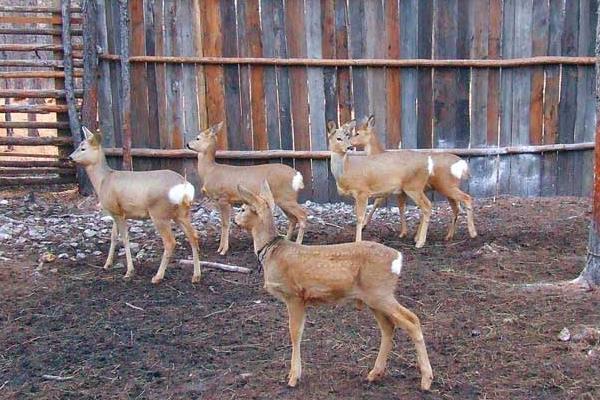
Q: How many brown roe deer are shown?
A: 5